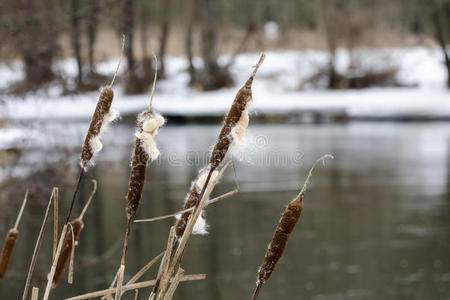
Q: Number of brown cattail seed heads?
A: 7